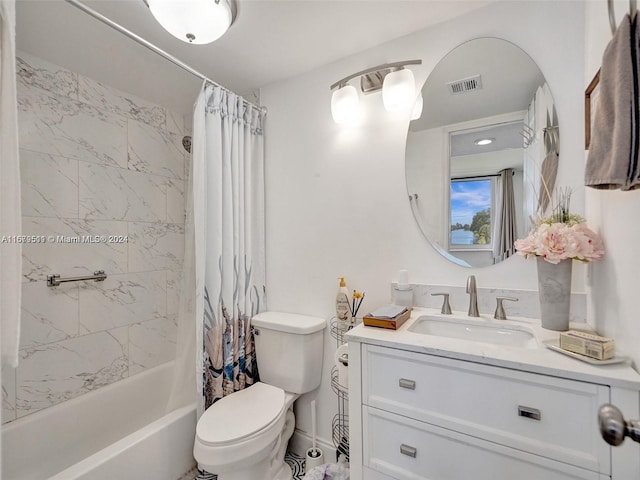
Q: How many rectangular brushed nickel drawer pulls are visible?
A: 3